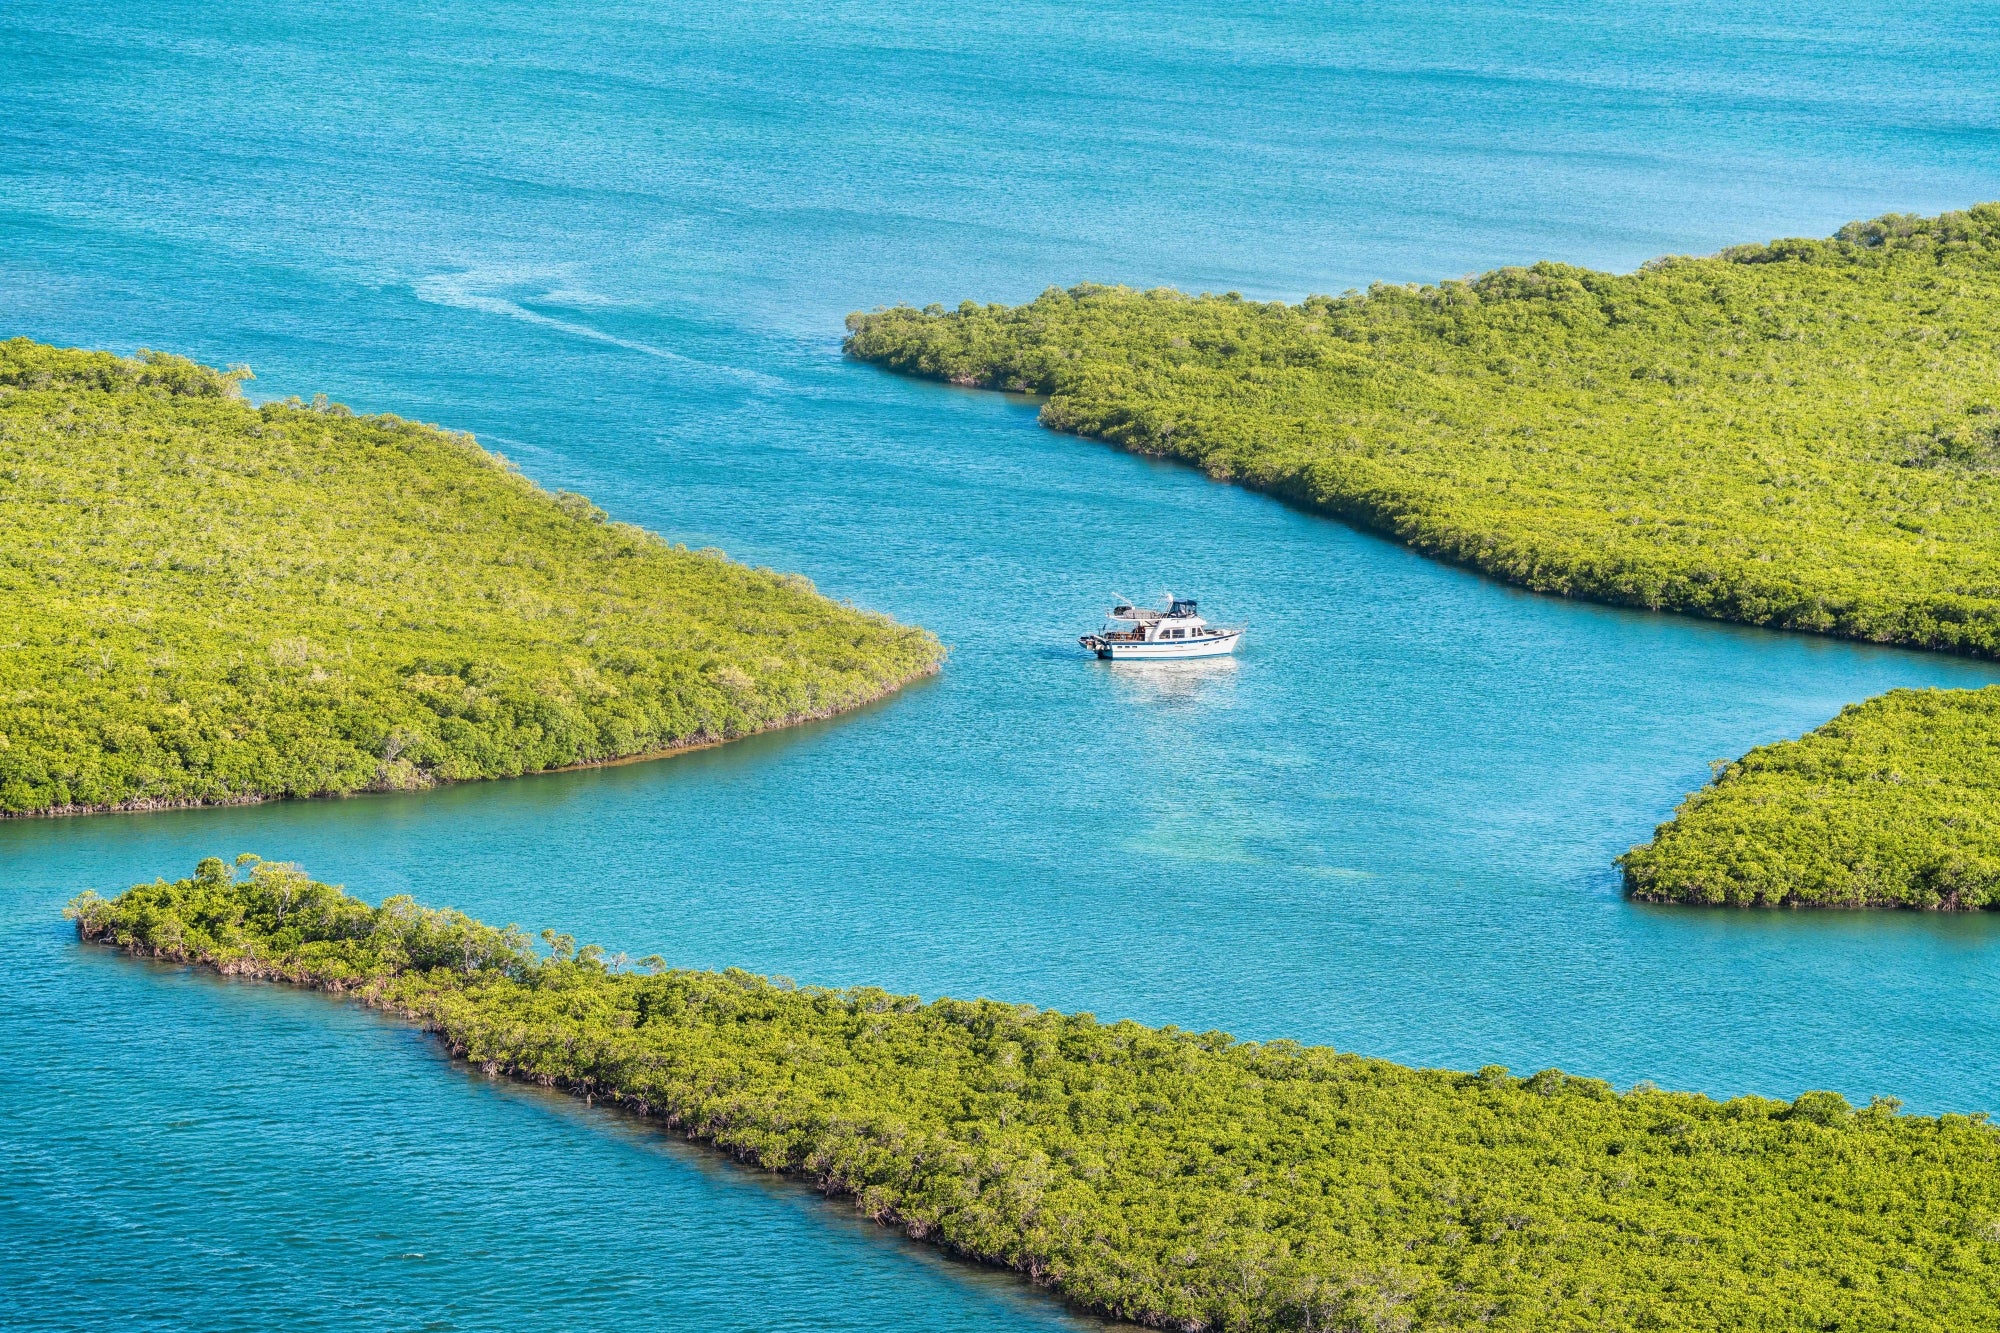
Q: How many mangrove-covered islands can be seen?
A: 4